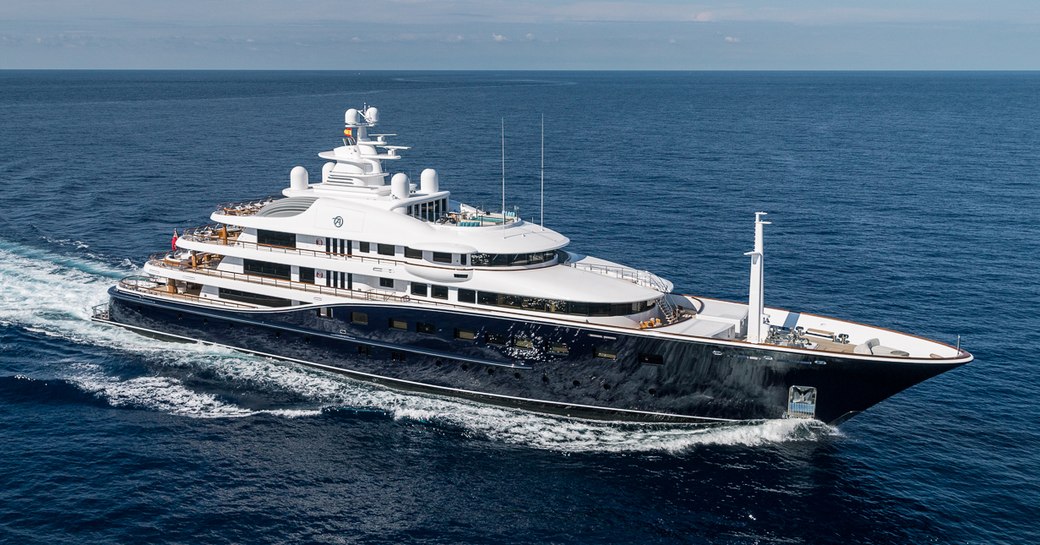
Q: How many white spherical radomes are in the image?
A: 6